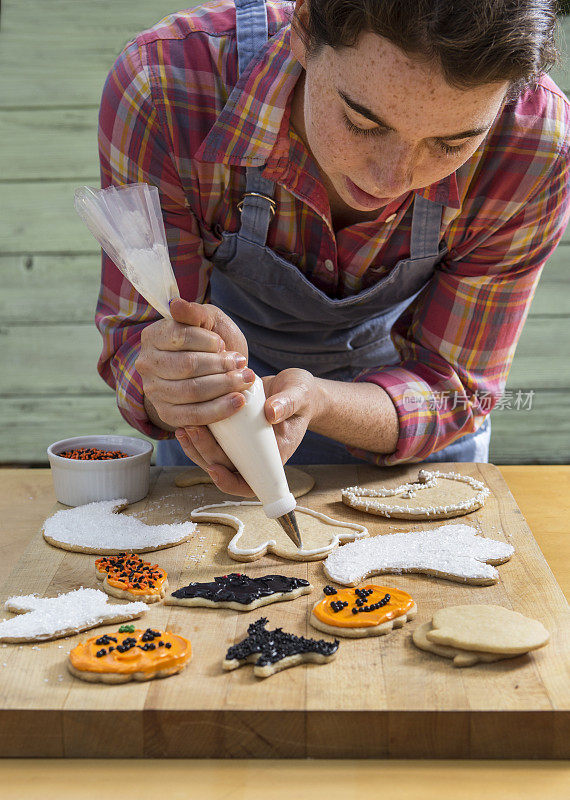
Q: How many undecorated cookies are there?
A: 3